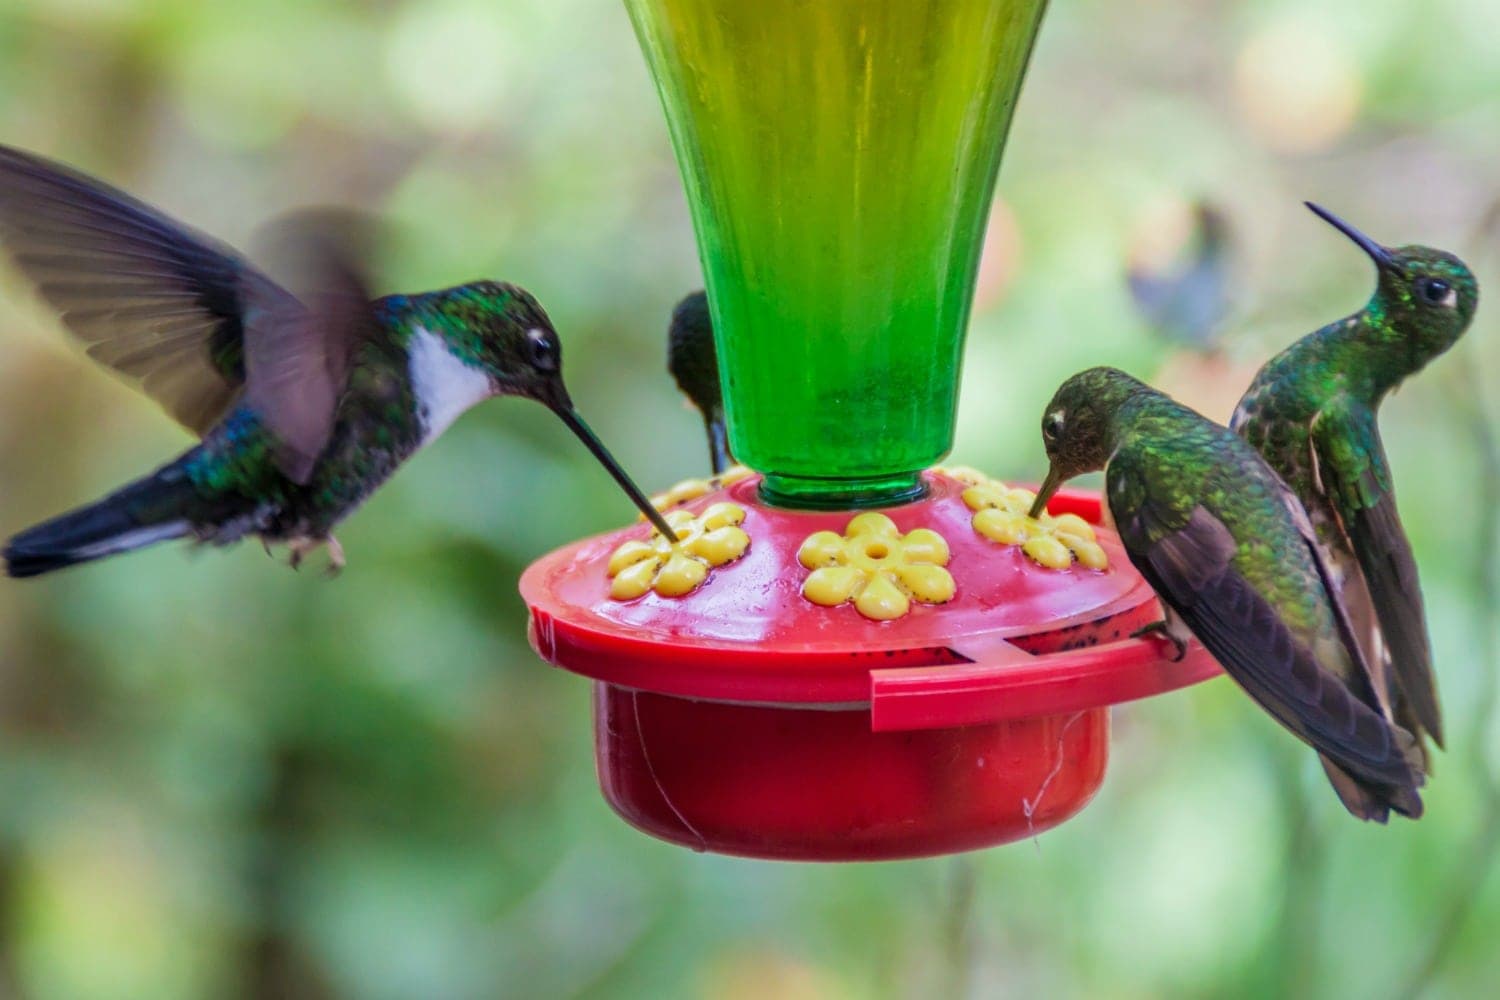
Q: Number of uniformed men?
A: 0